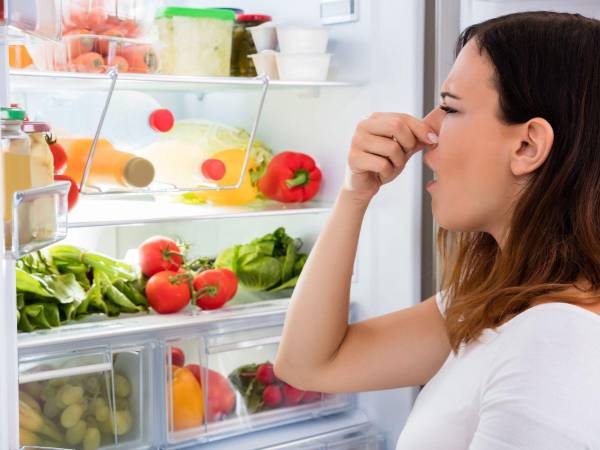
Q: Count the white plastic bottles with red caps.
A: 2